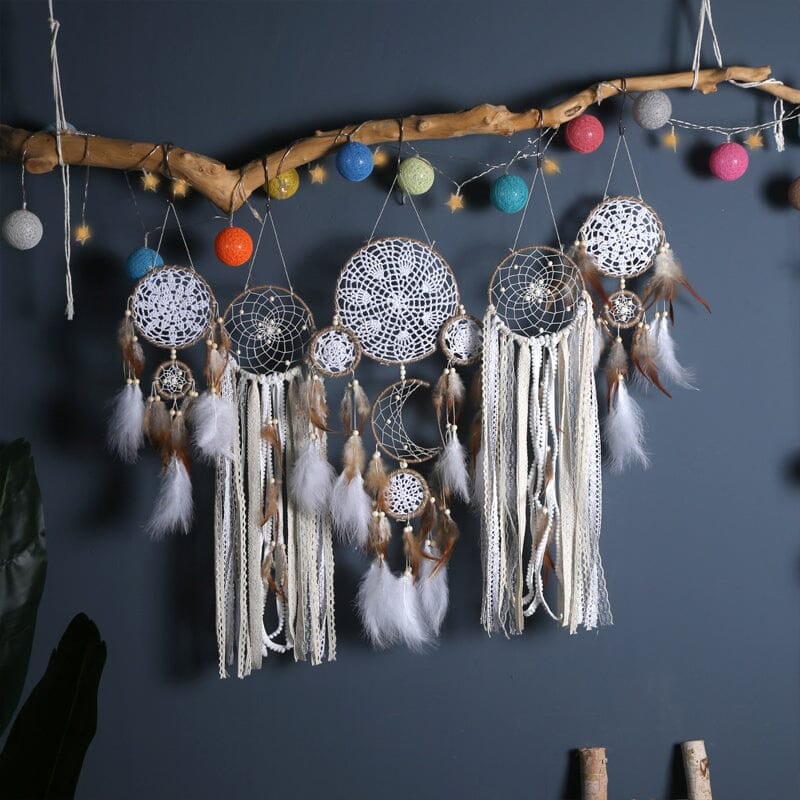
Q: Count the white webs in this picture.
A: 11